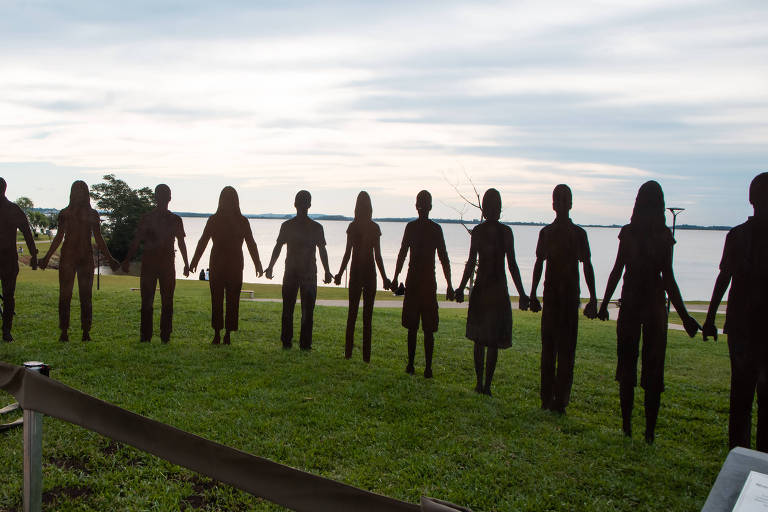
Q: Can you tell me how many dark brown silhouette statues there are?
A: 11